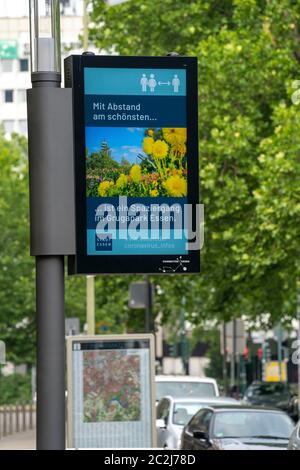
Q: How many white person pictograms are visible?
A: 3